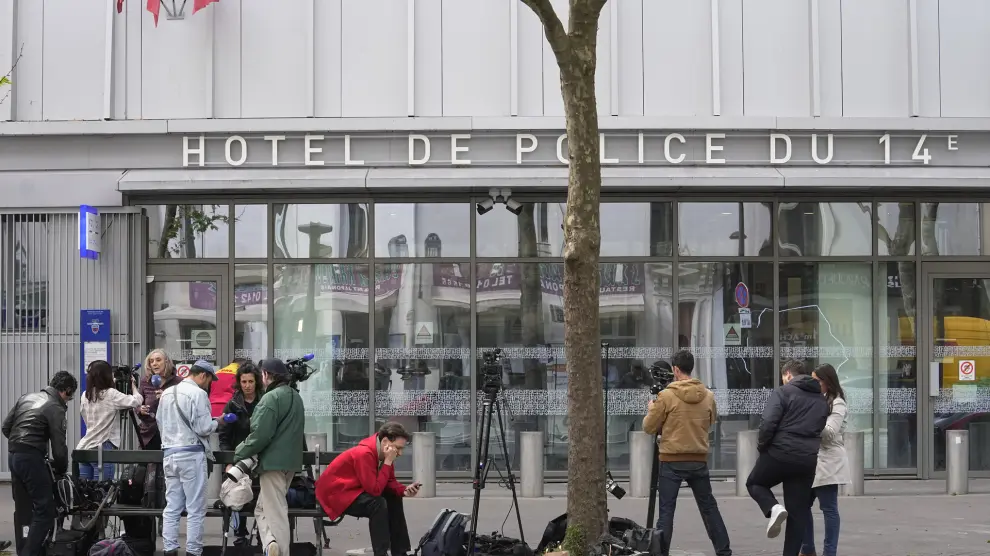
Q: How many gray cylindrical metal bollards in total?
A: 8